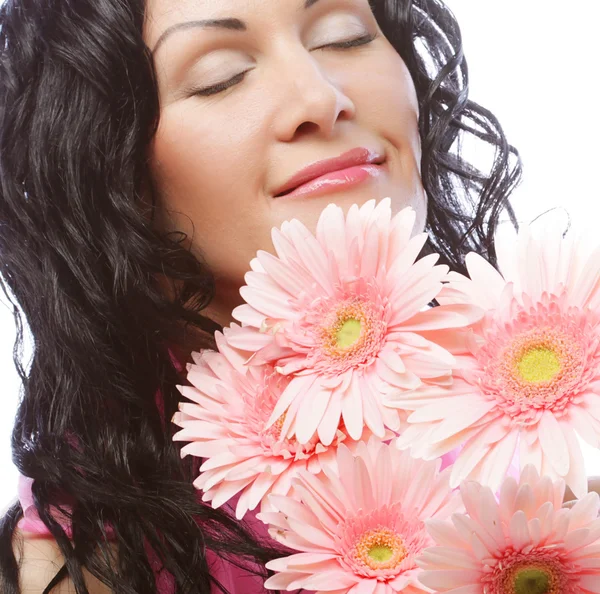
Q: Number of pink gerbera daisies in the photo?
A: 5